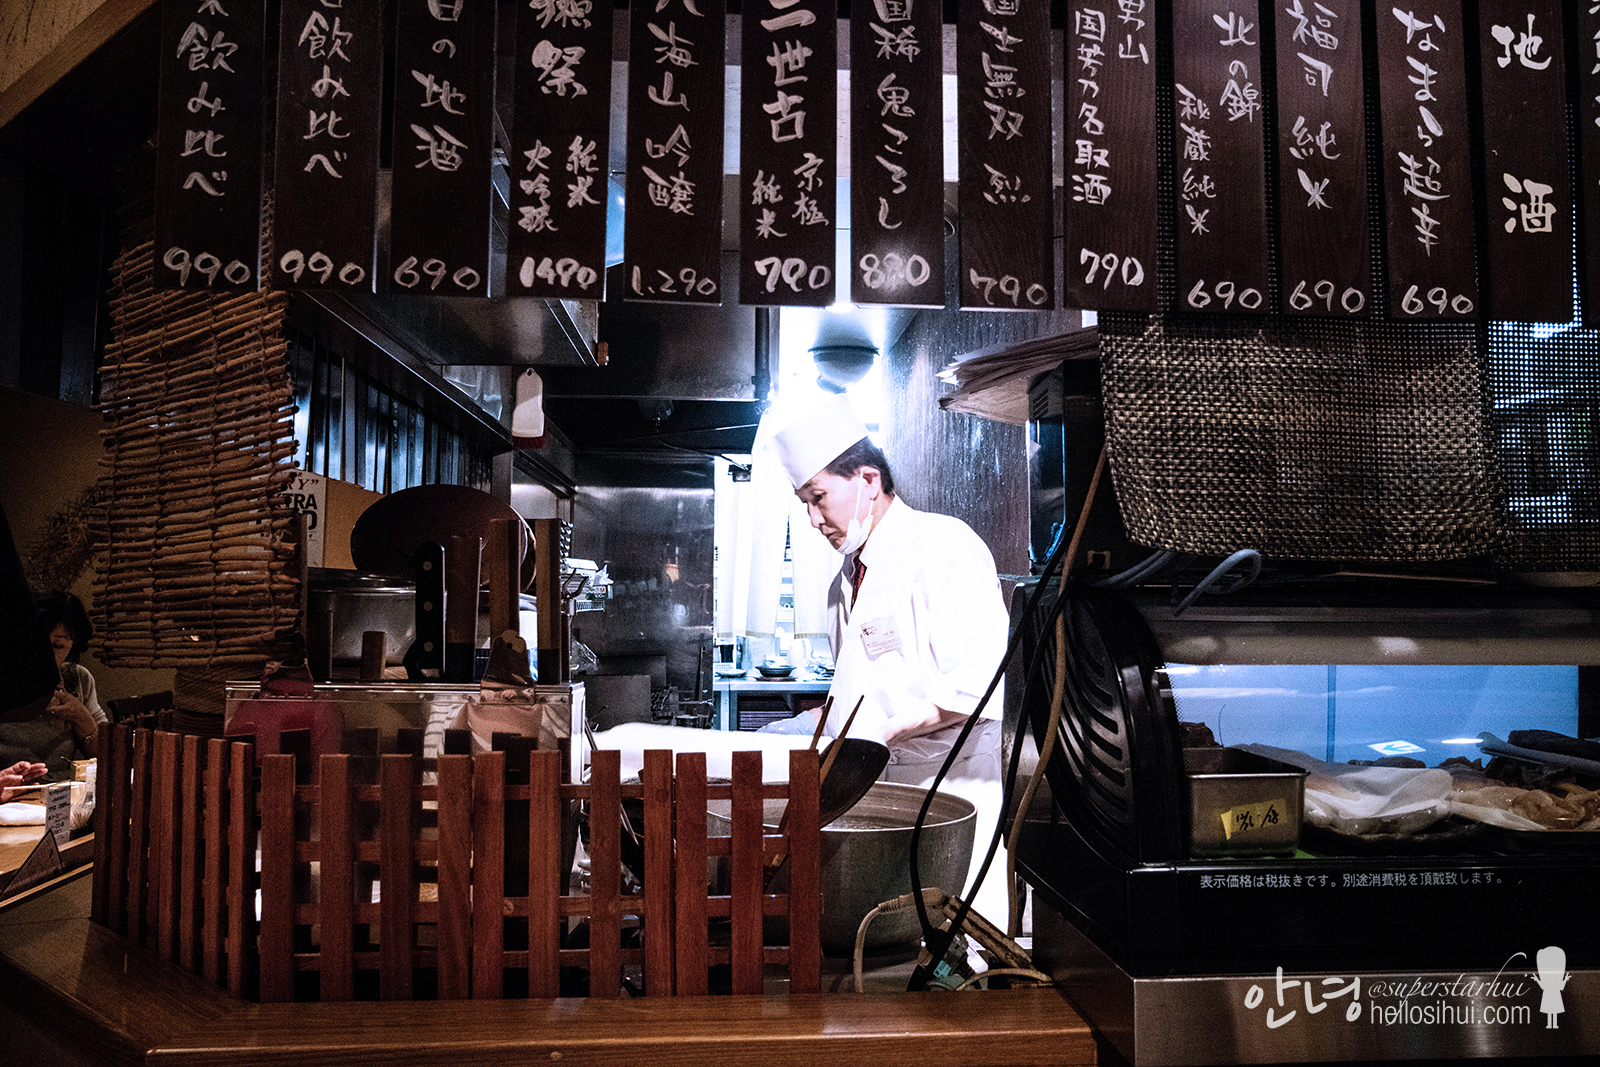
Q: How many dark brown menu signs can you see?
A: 14